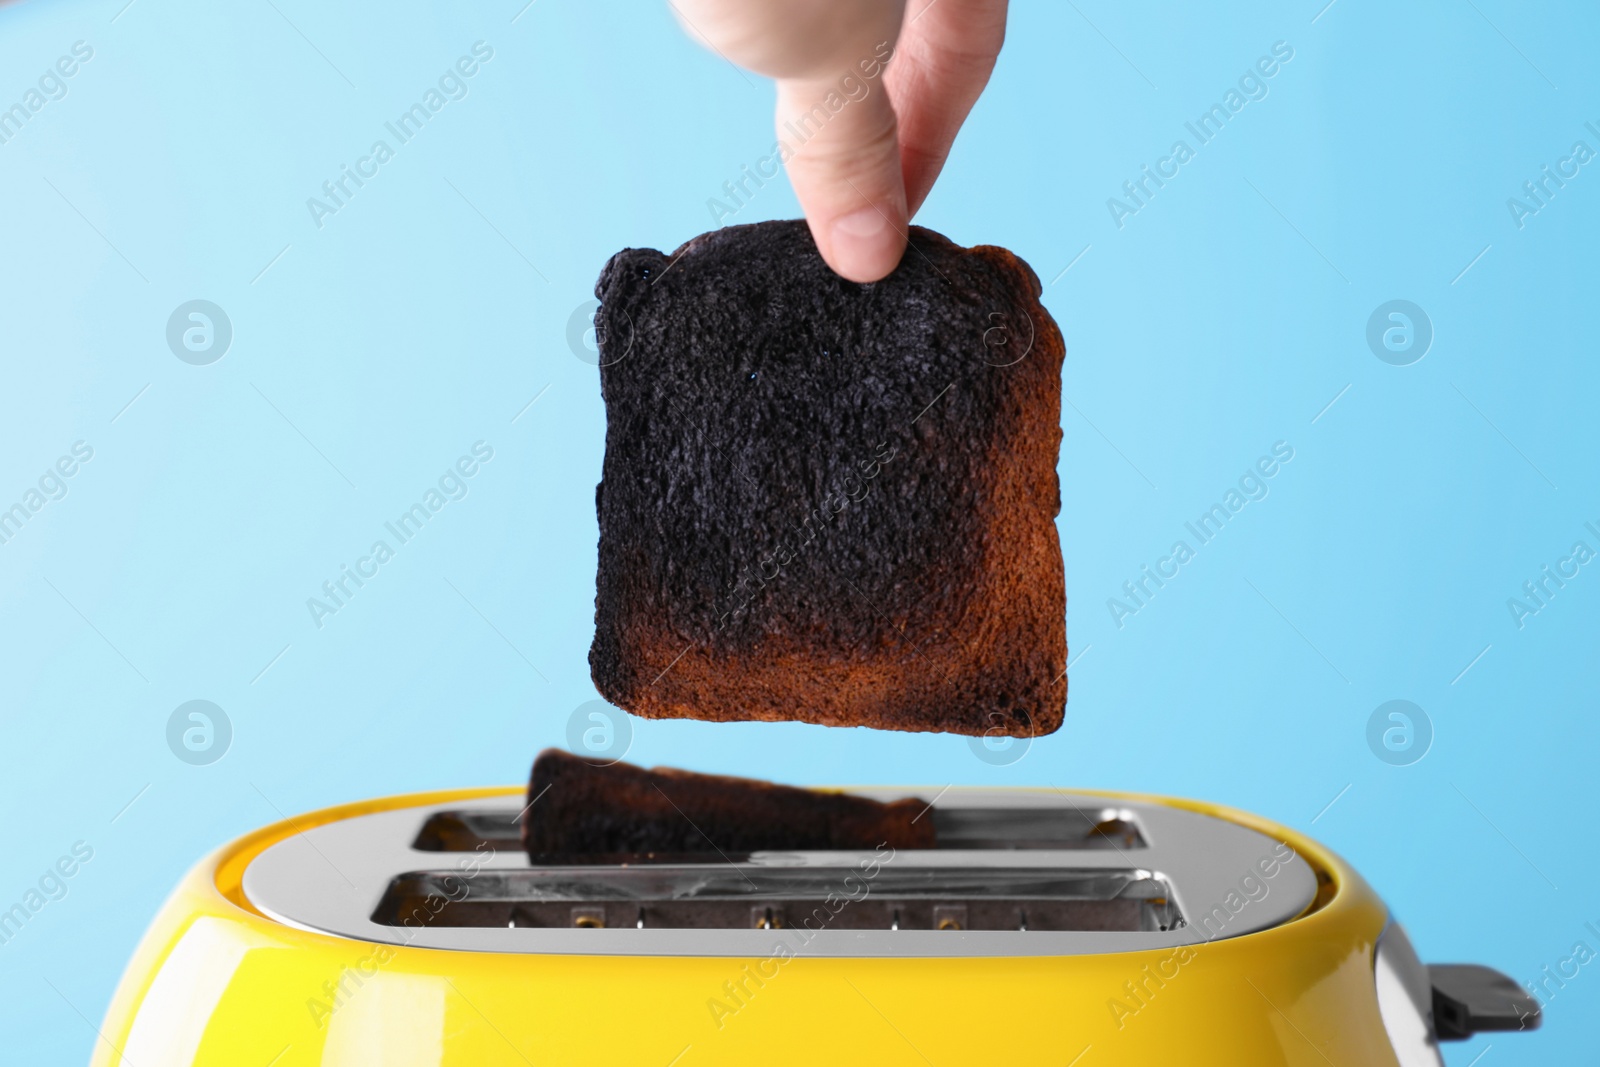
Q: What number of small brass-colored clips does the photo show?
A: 3